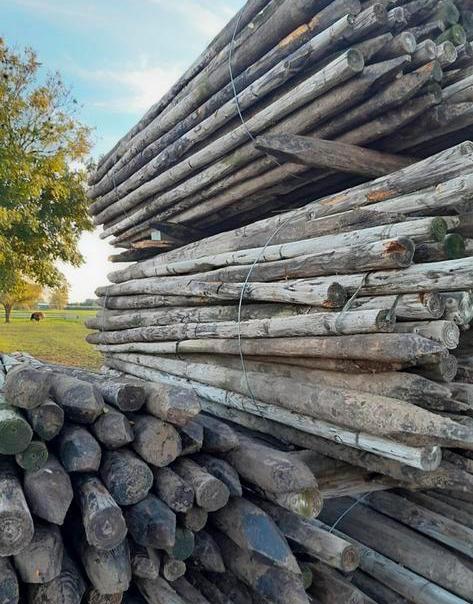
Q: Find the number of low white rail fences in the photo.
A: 1